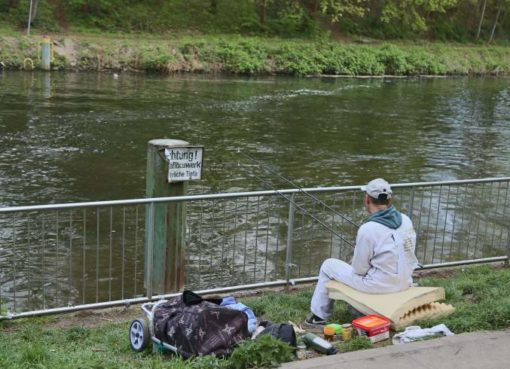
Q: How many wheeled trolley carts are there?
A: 1